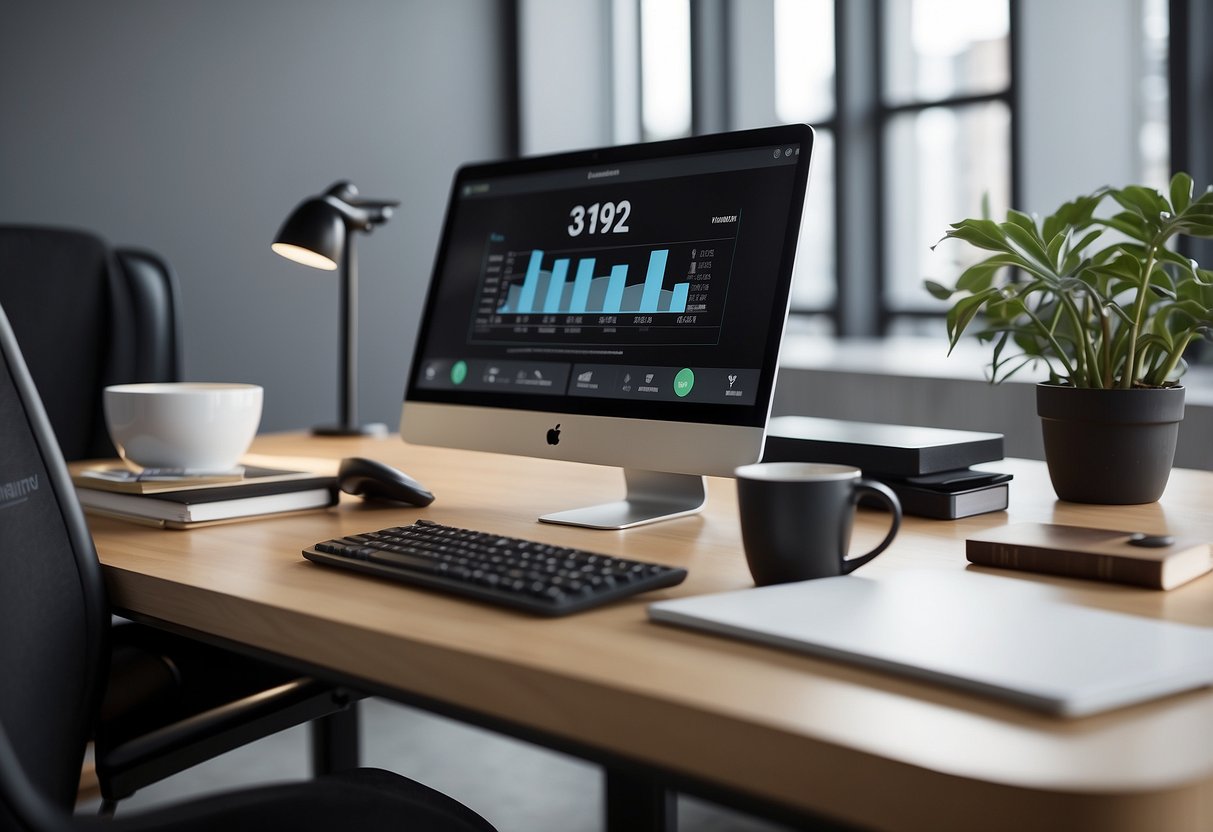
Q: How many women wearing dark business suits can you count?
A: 0